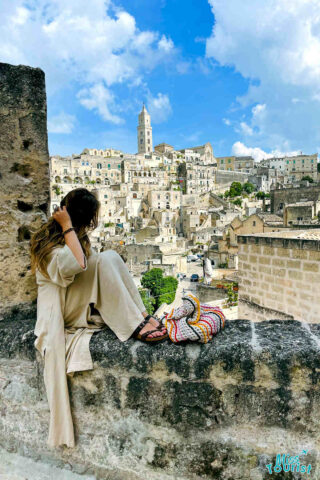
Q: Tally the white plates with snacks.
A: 0